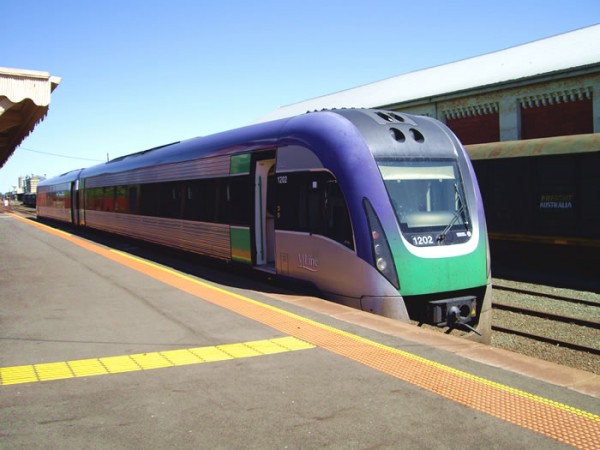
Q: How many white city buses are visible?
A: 0